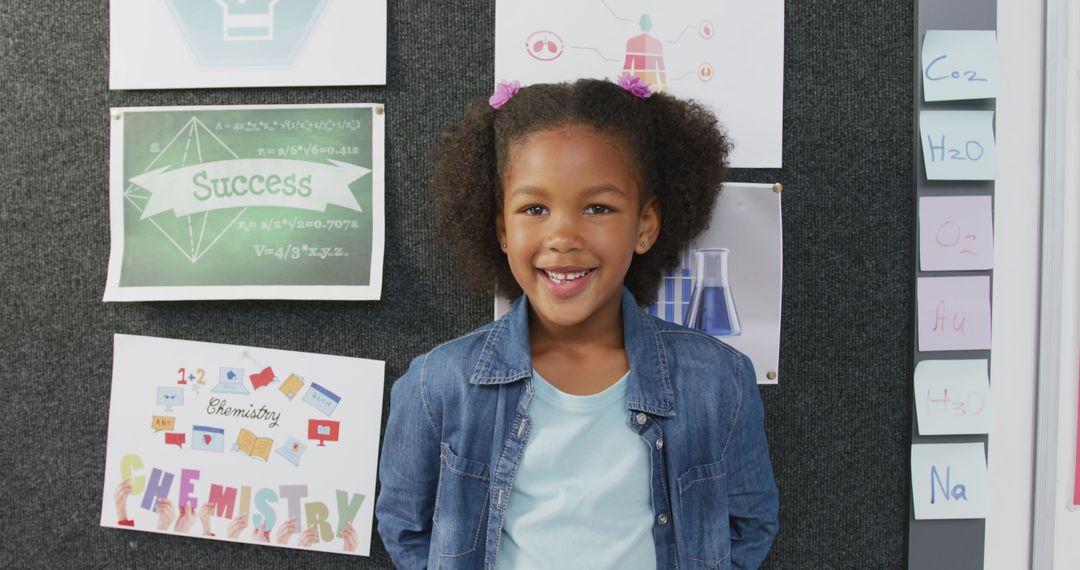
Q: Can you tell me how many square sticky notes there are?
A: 6